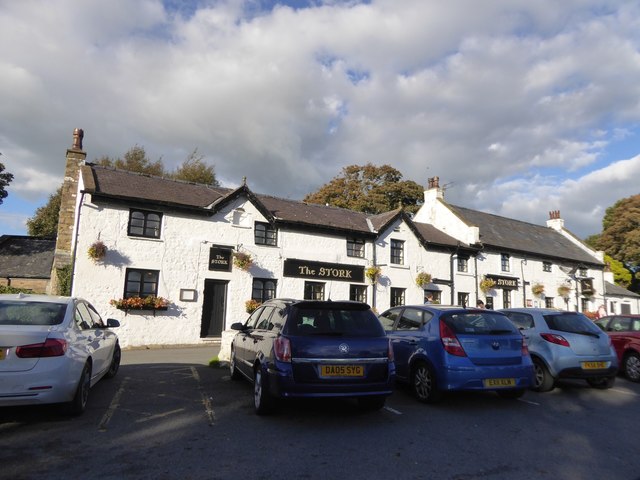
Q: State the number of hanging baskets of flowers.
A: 7